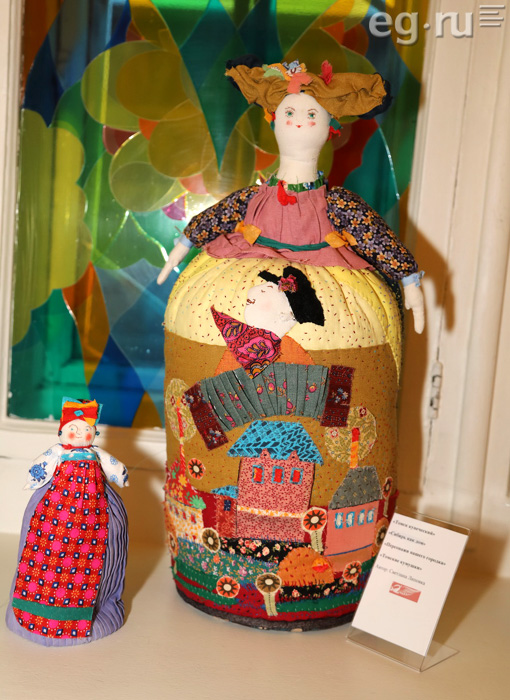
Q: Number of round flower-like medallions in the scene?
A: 9